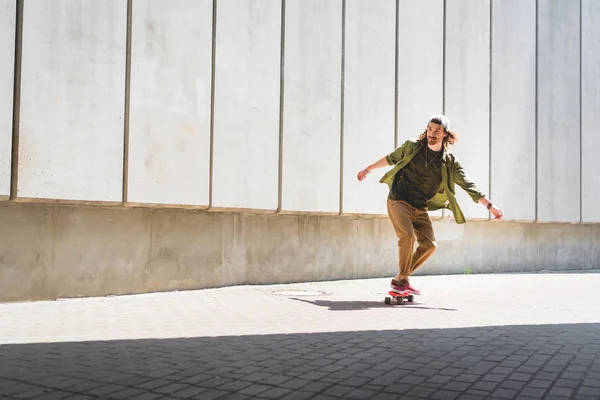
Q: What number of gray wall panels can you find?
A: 11